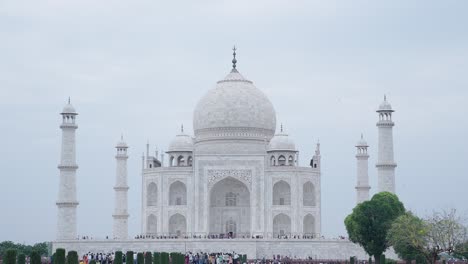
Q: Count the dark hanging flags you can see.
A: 0